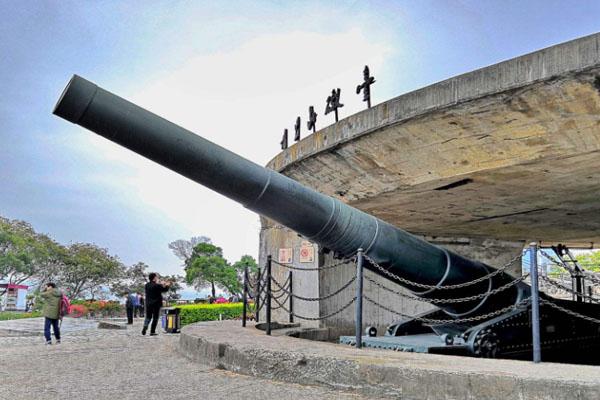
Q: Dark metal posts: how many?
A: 6